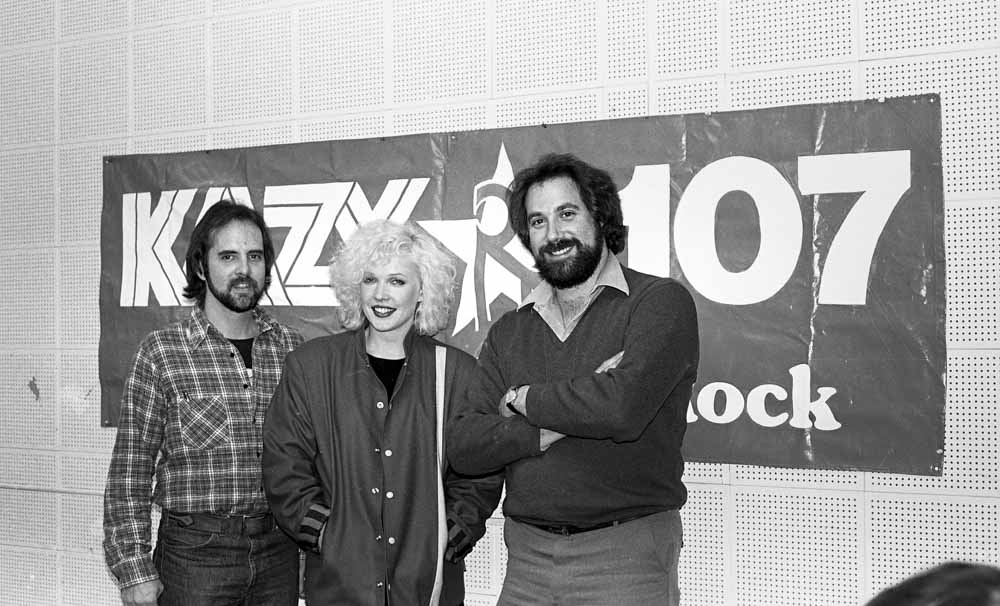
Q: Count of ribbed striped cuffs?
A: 2